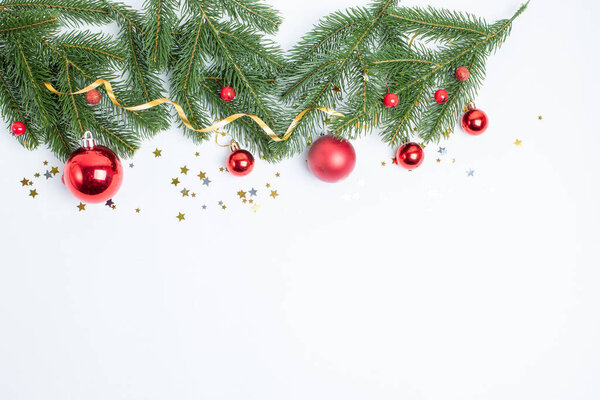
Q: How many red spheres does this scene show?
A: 11